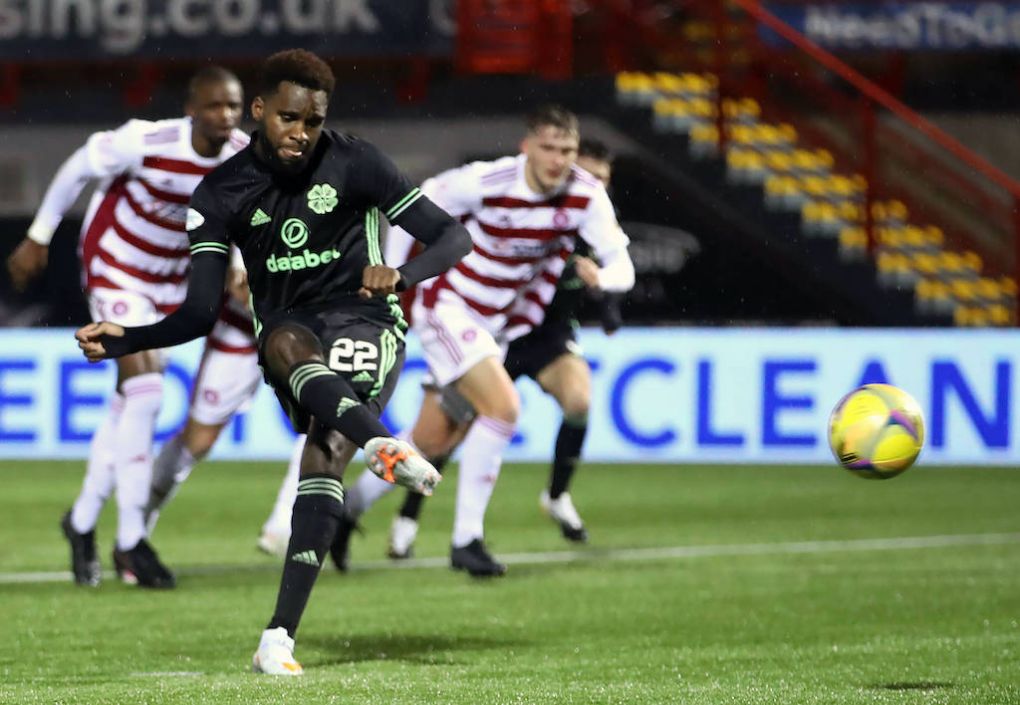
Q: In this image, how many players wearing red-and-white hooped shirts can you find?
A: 3